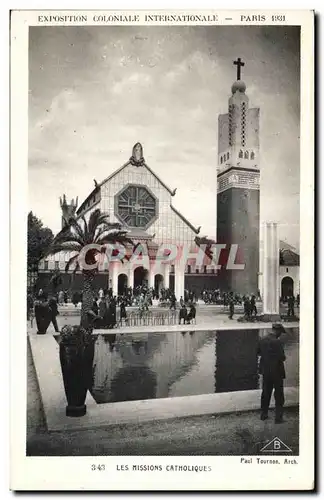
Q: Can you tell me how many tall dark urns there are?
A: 2